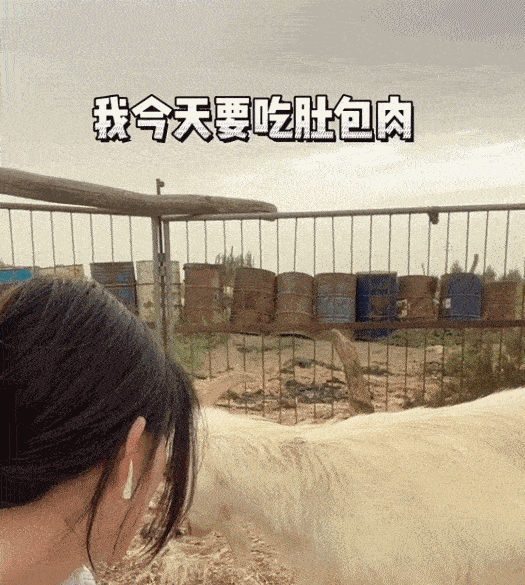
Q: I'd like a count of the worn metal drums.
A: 12